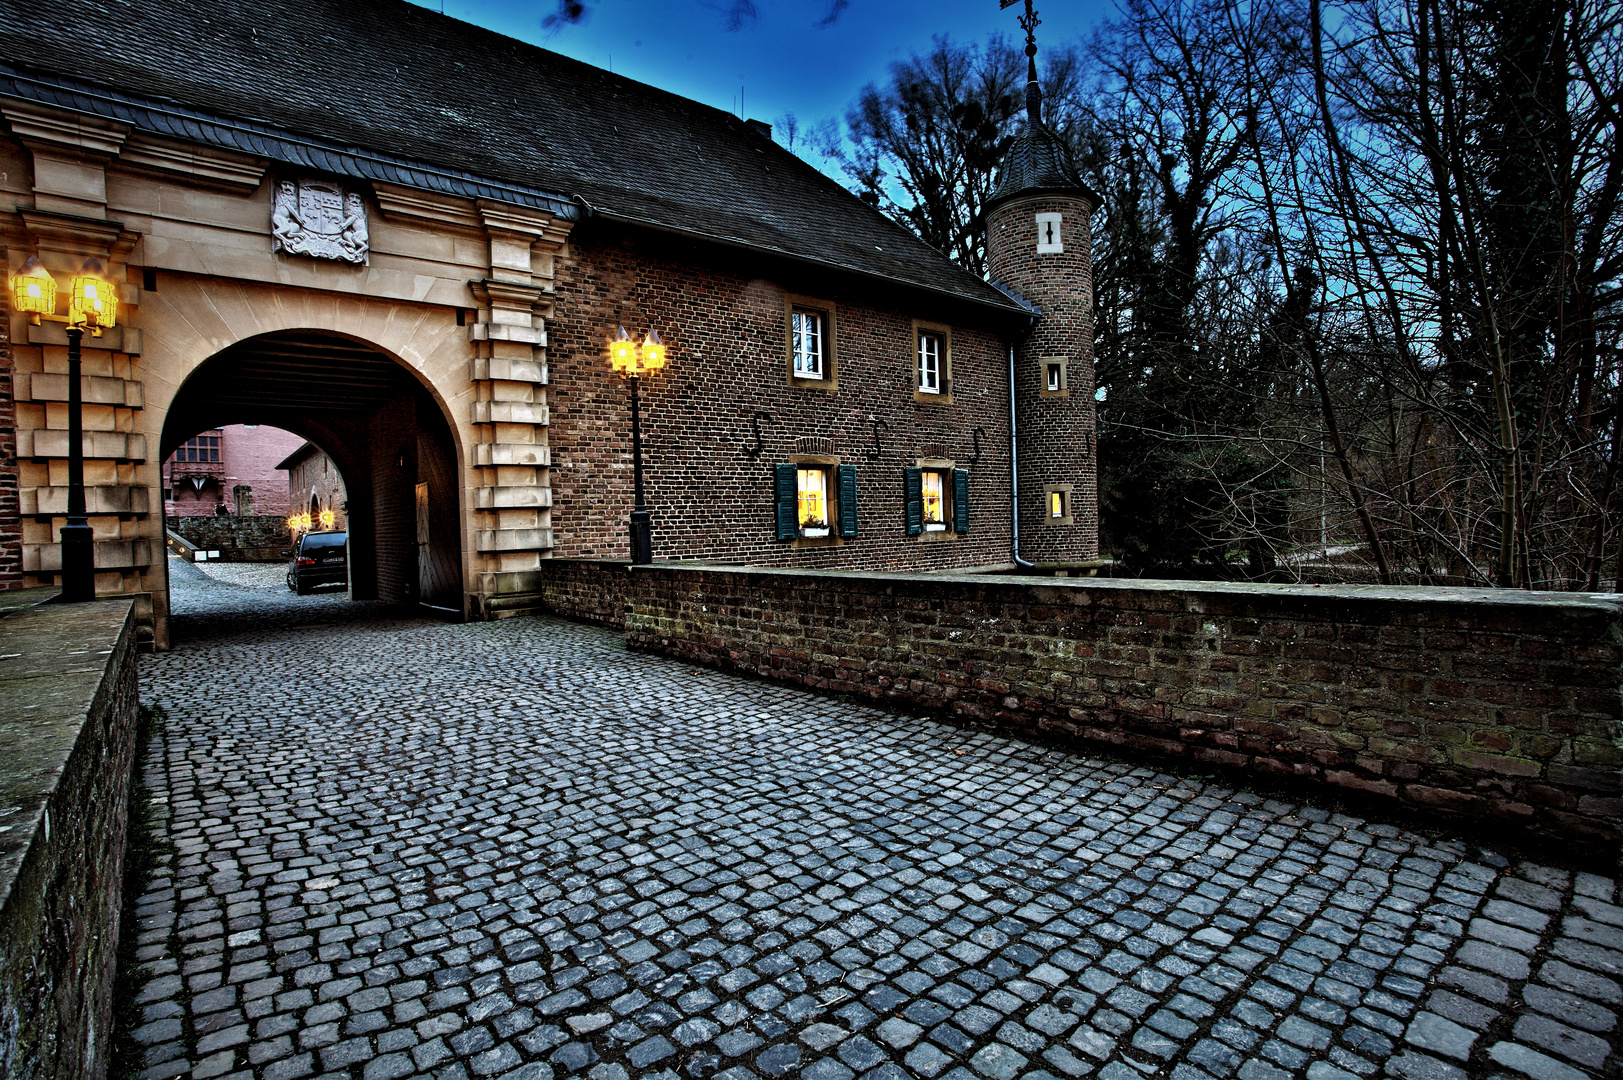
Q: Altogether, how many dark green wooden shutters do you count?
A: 4